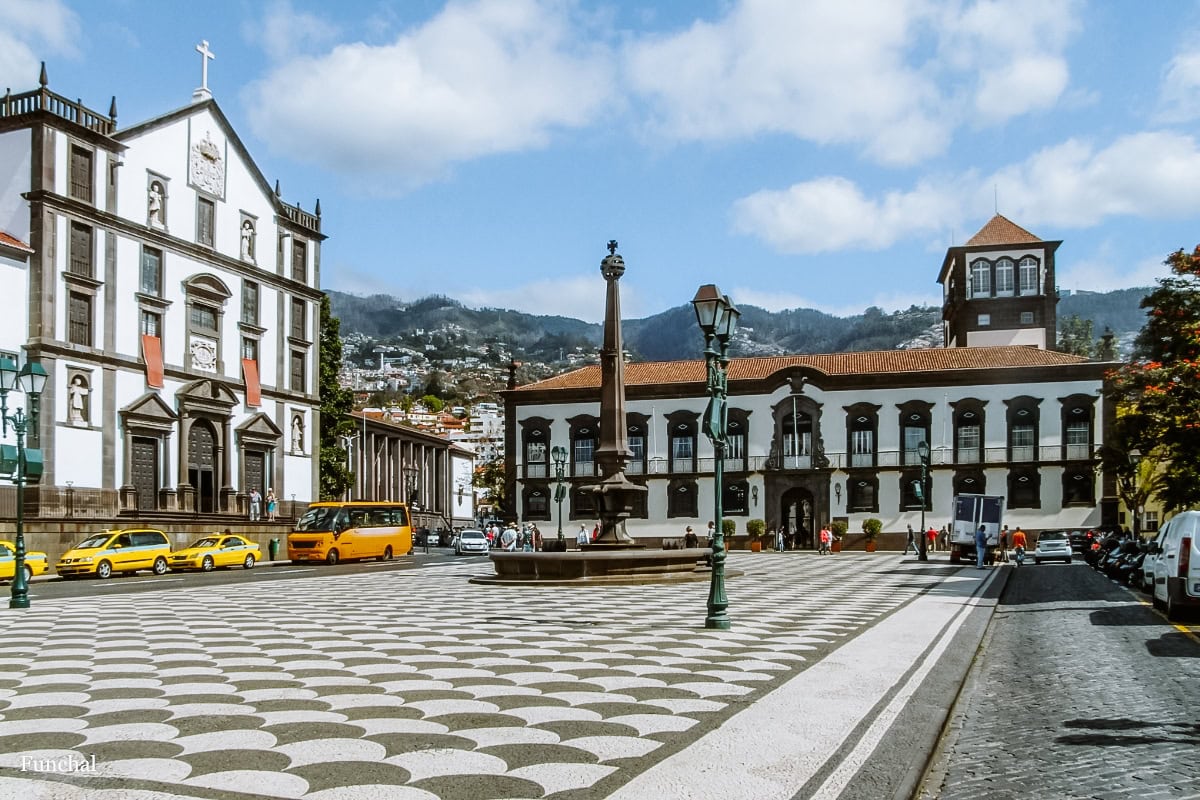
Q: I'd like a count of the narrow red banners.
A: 2